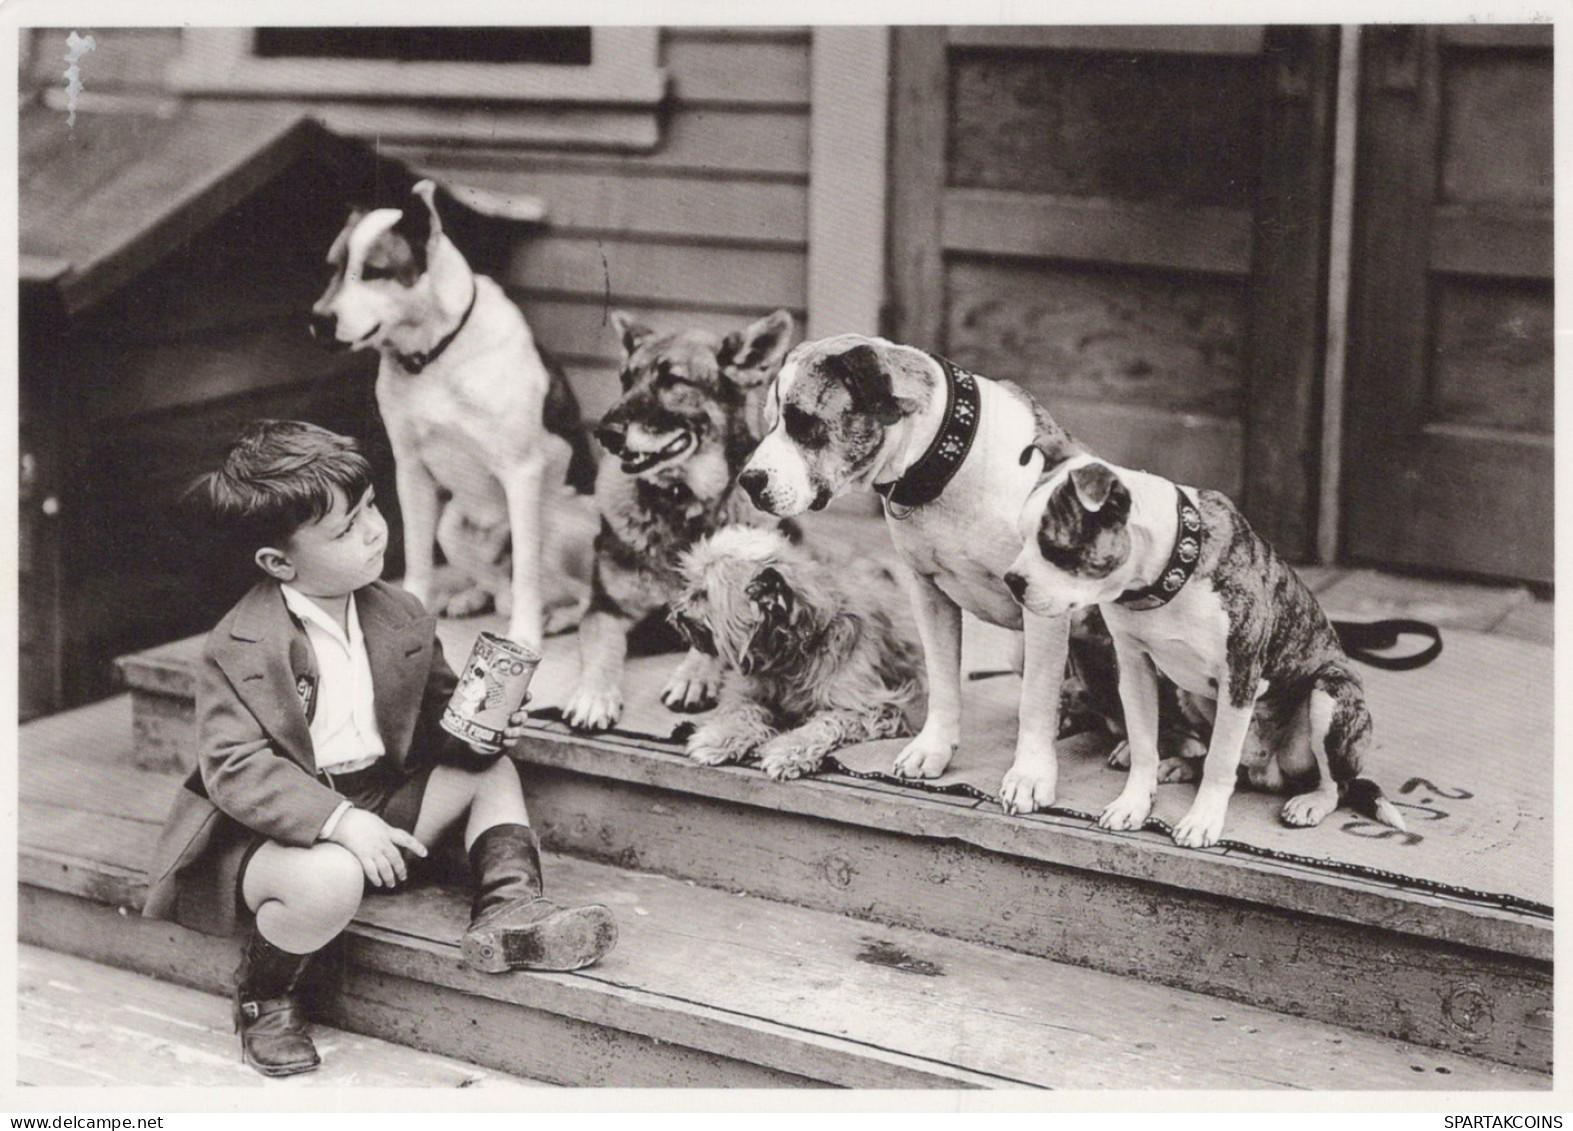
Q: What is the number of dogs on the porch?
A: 5